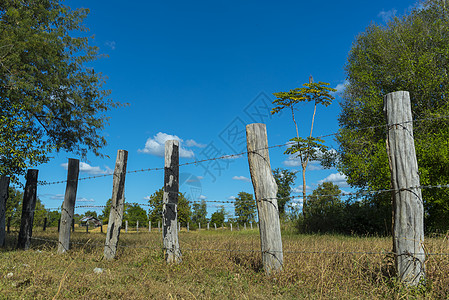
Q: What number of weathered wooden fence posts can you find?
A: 7